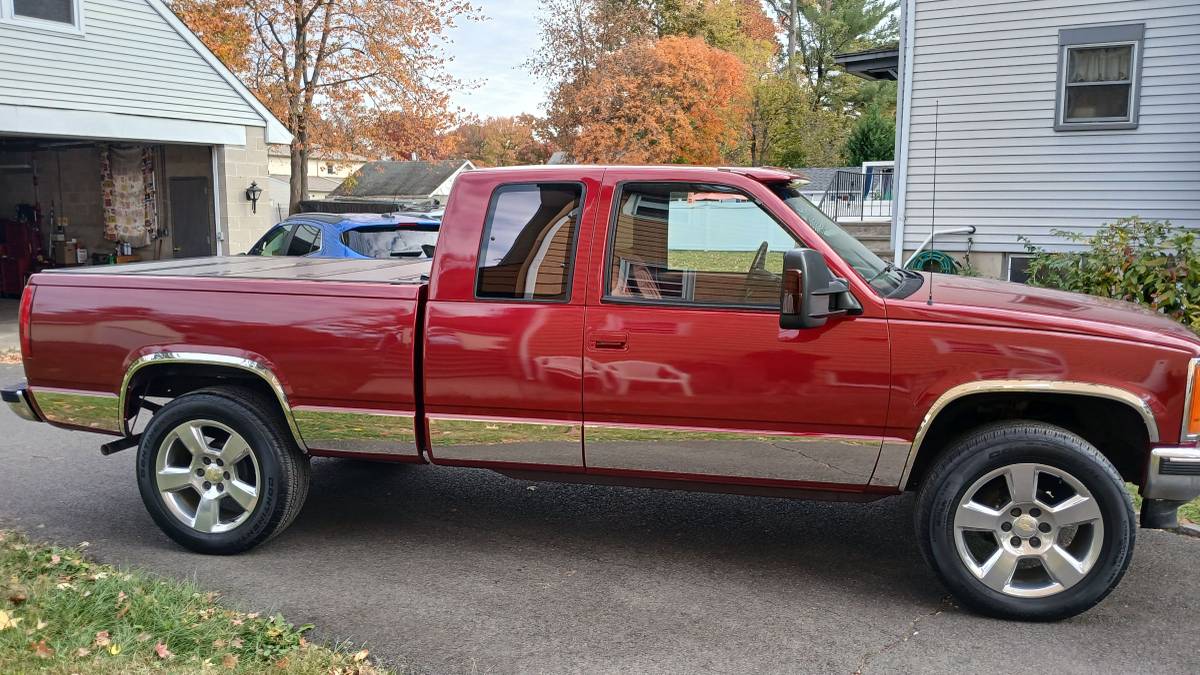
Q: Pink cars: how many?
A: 0